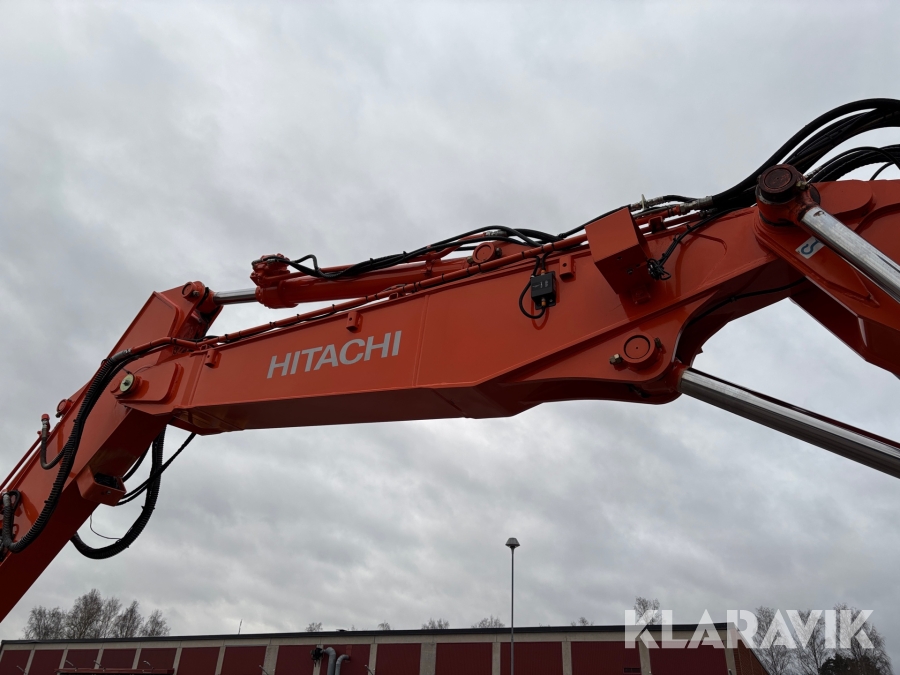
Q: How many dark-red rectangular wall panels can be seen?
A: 14